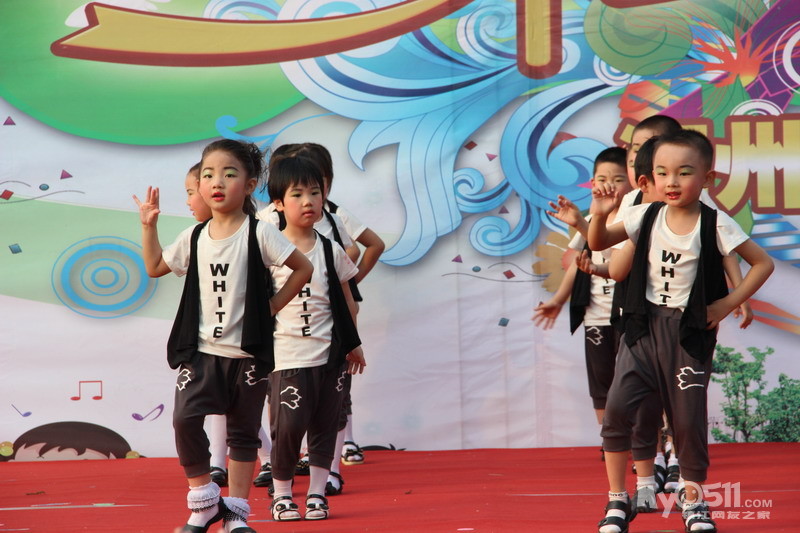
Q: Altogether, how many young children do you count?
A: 9